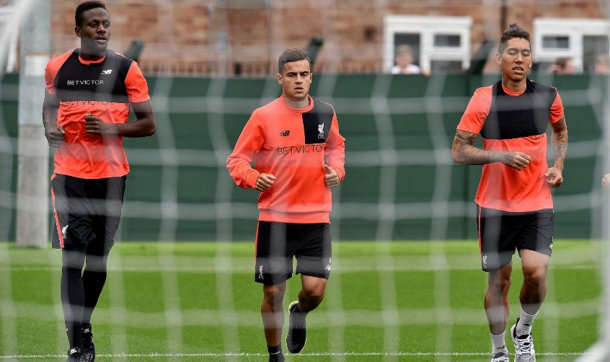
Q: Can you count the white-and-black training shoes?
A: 2